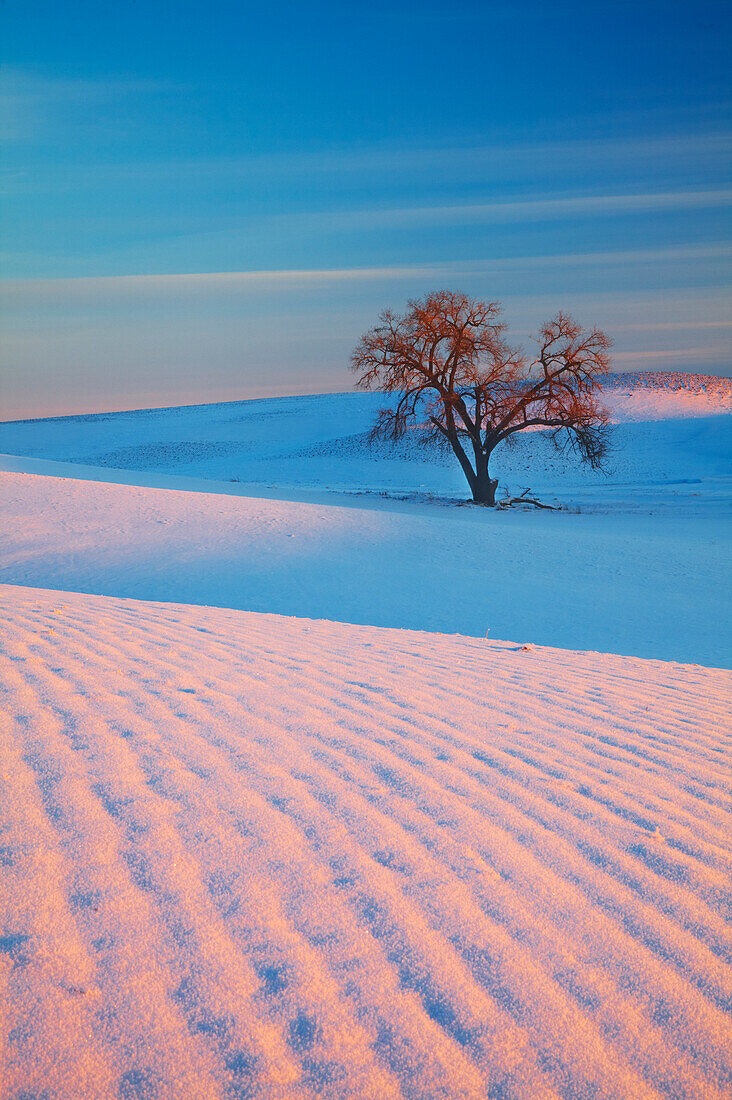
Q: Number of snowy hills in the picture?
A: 3